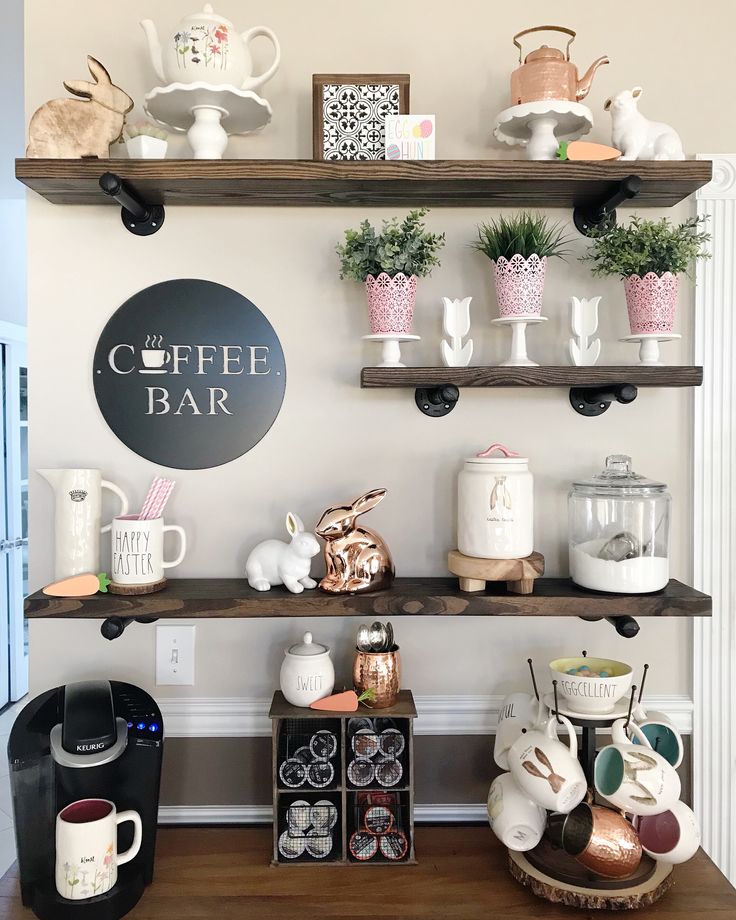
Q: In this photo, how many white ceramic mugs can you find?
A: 8